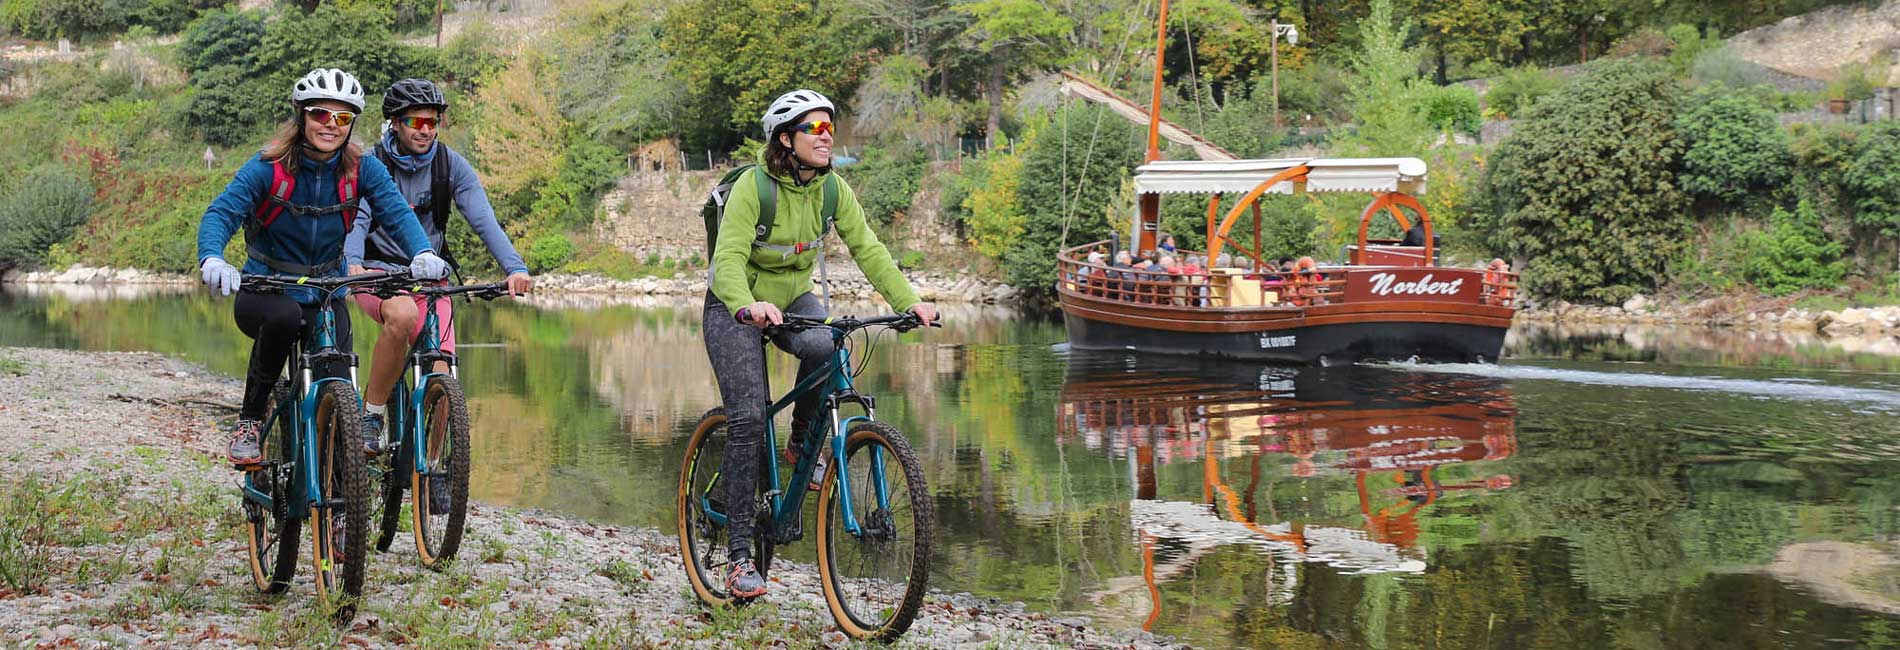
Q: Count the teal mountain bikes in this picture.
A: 3